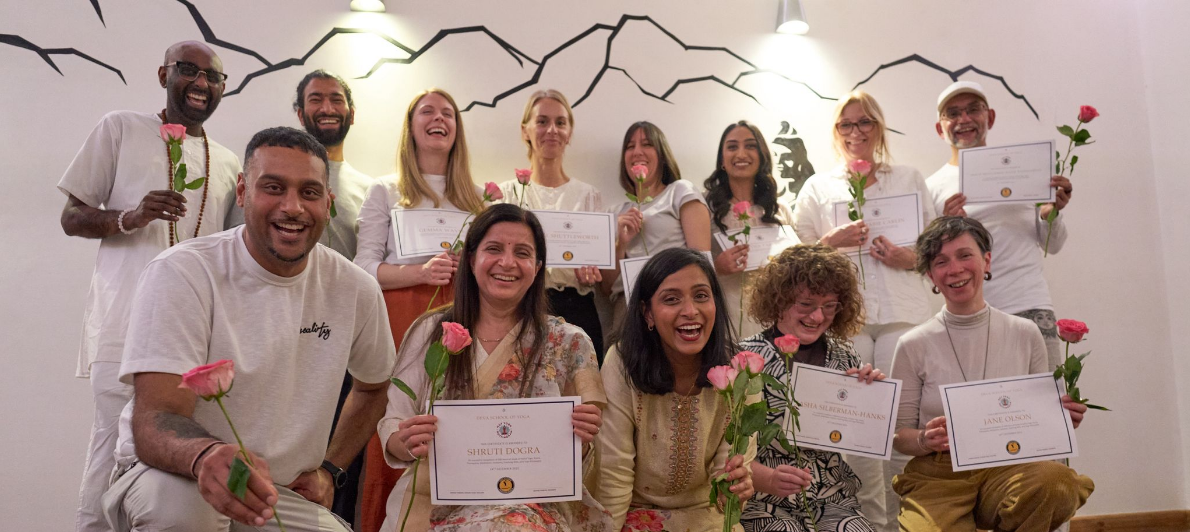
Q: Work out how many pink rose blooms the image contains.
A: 13